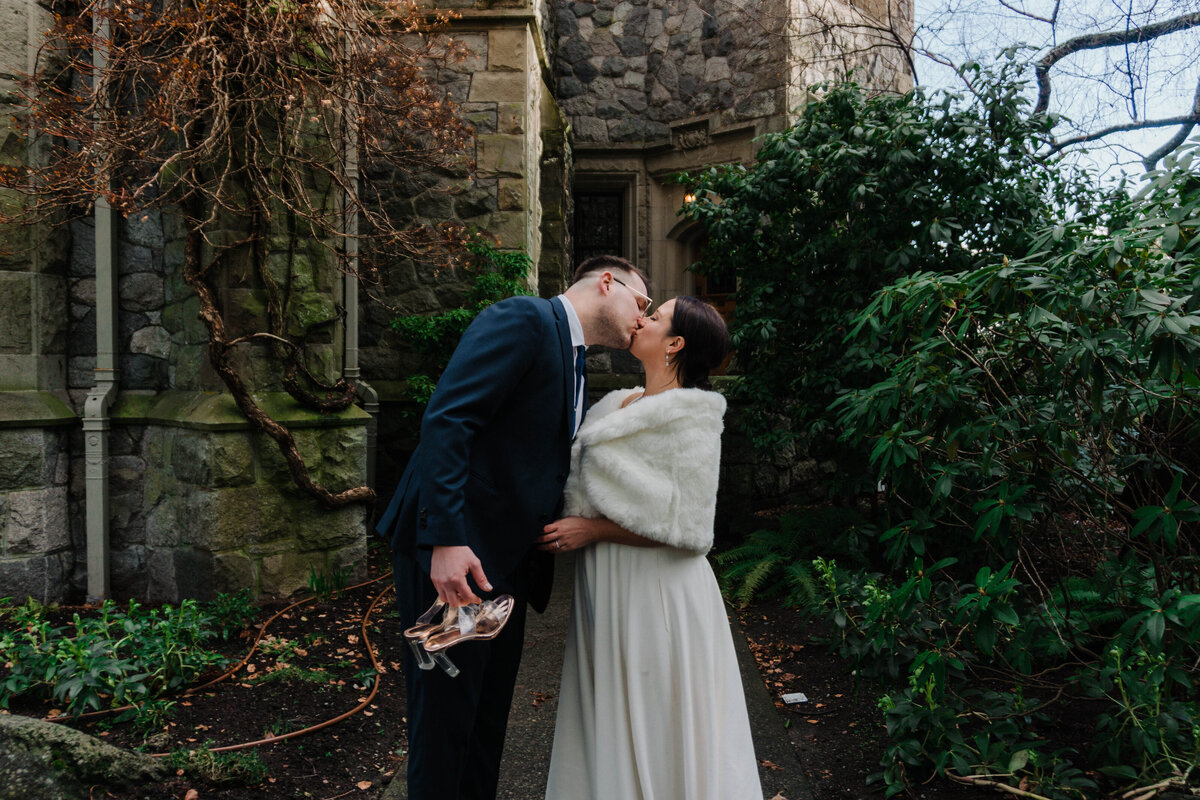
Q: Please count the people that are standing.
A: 2